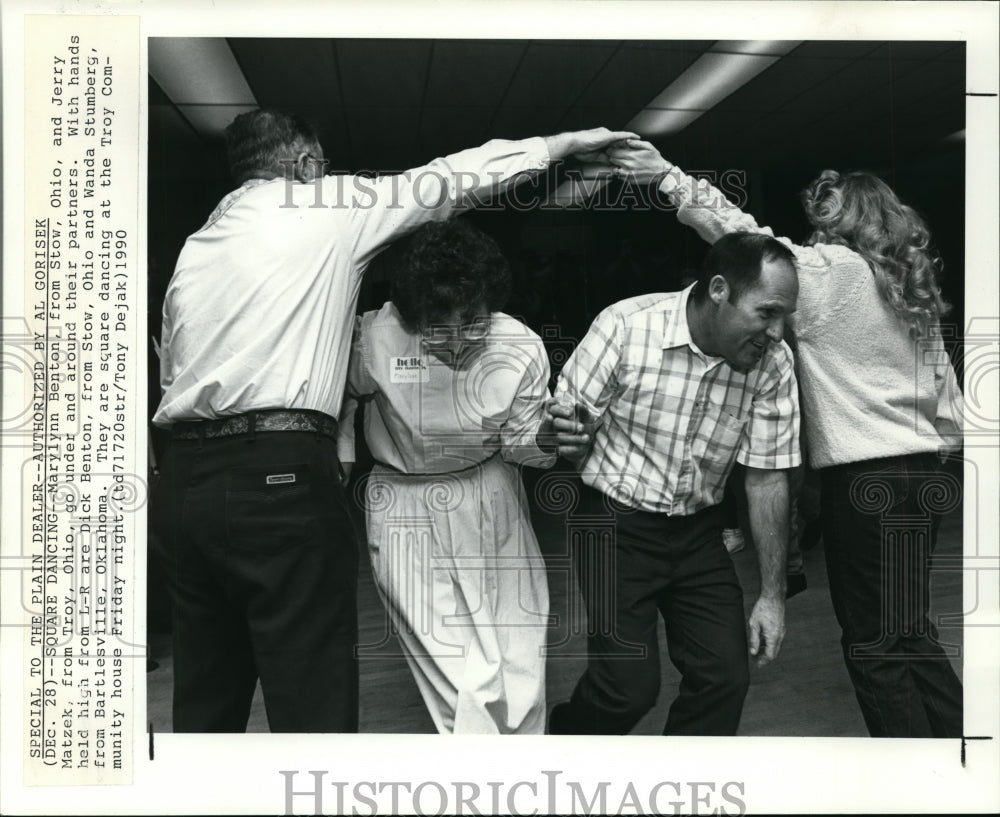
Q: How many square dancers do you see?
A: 4